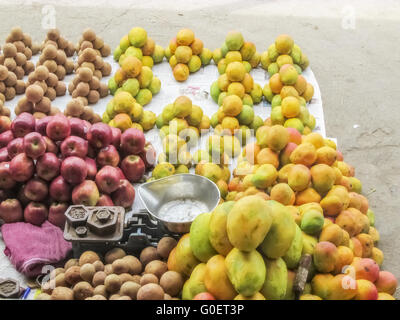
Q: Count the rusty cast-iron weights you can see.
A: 5